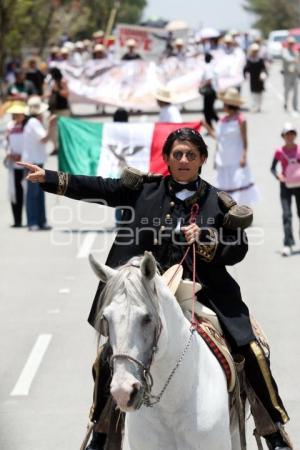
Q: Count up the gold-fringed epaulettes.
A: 2